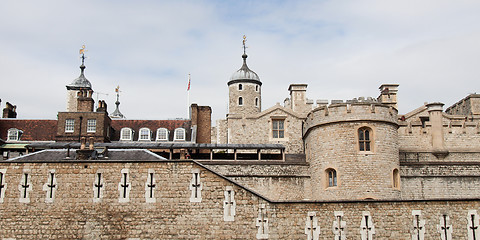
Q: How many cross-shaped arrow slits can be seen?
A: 15